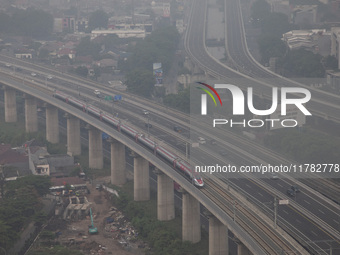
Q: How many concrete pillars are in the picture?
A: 11